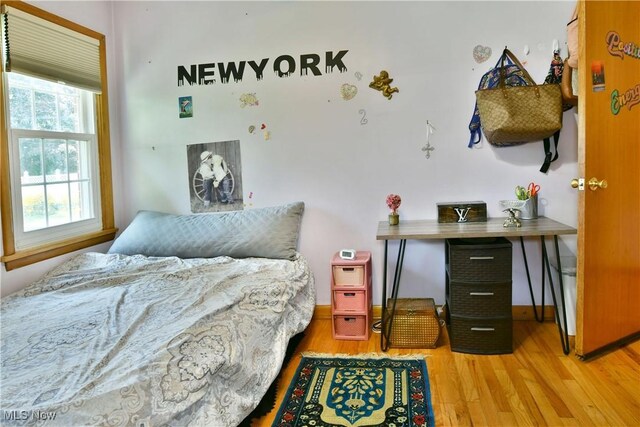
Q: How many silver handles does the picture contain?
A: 3